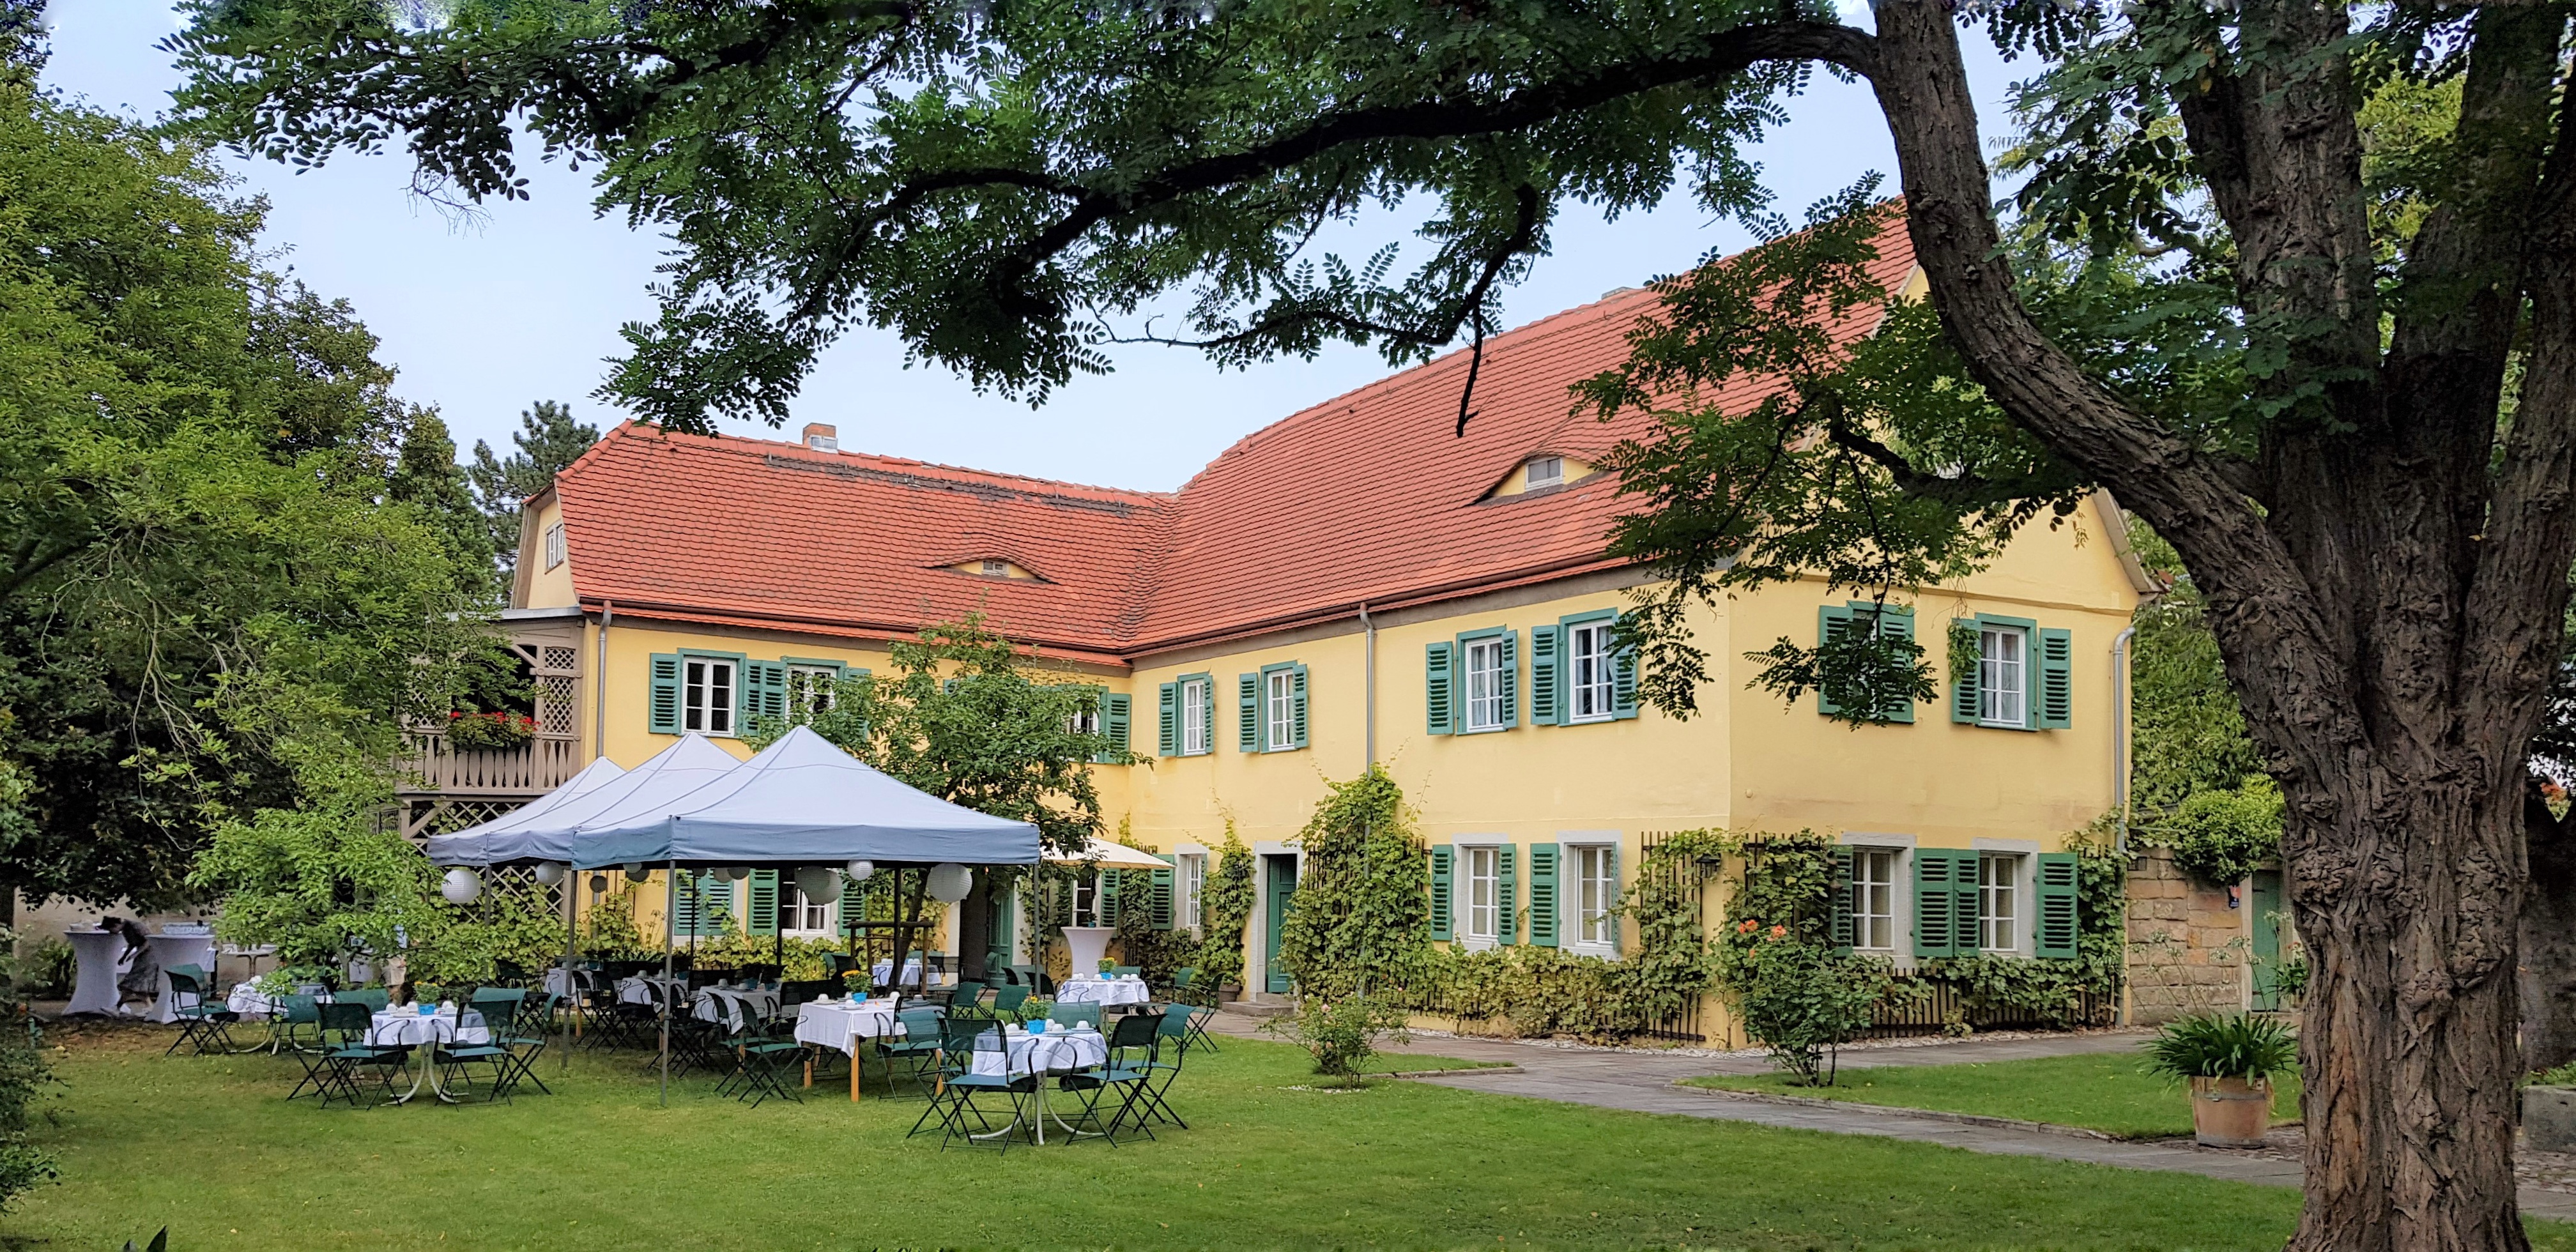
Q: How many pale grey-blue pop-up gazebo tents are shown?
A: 3